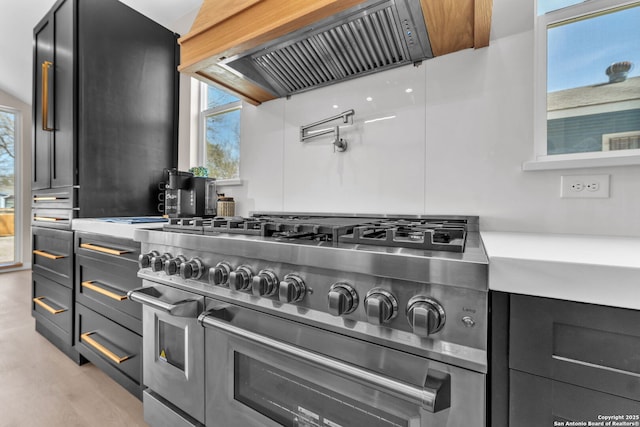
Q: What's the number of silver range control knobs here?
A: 11